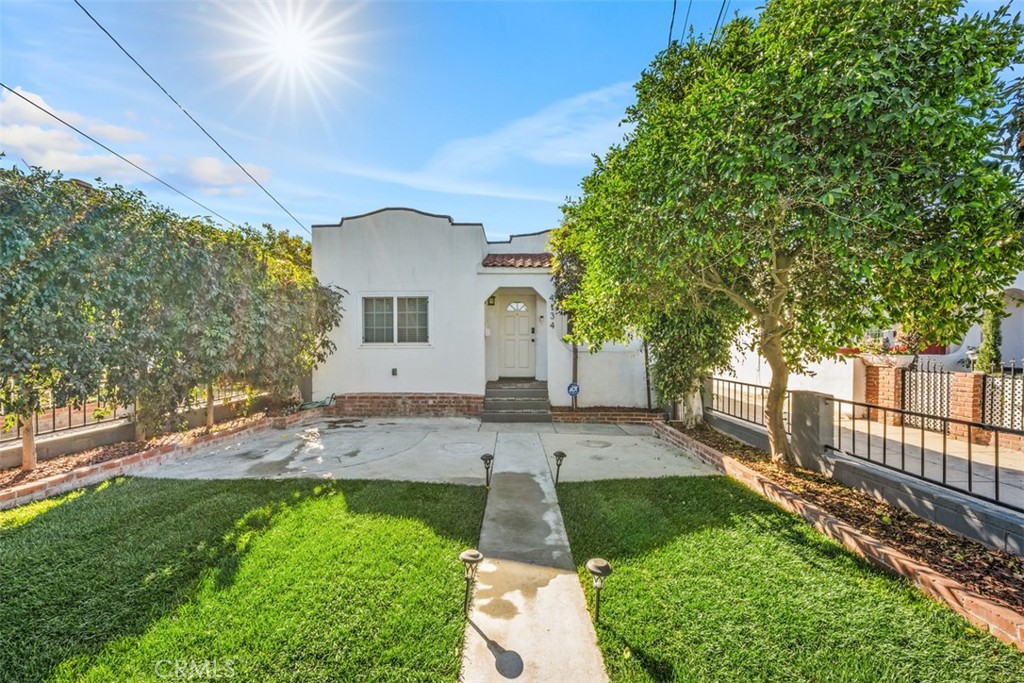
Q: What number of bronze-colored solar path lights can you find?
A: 4